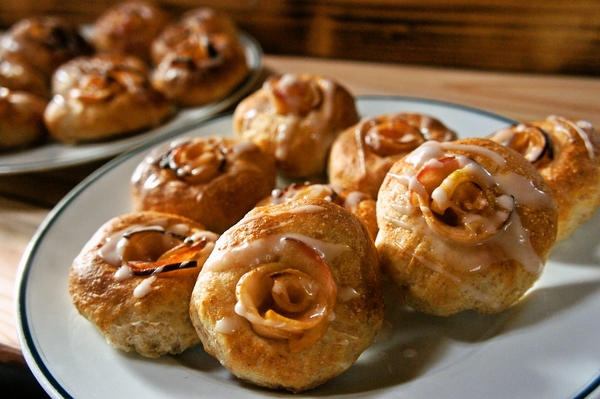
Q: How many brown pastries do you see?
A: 15